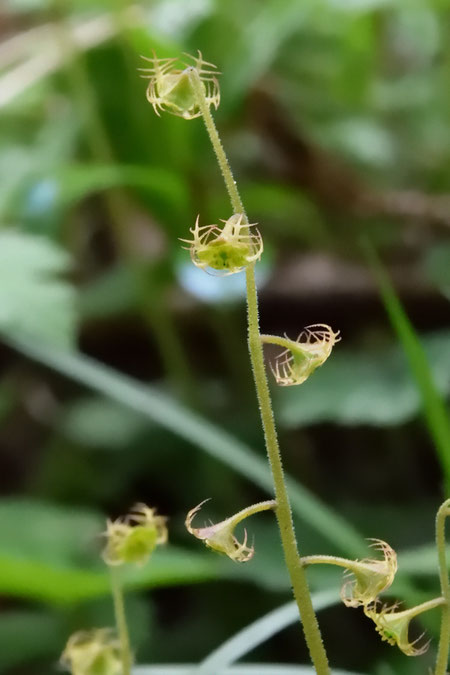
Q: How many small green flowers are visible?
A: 8